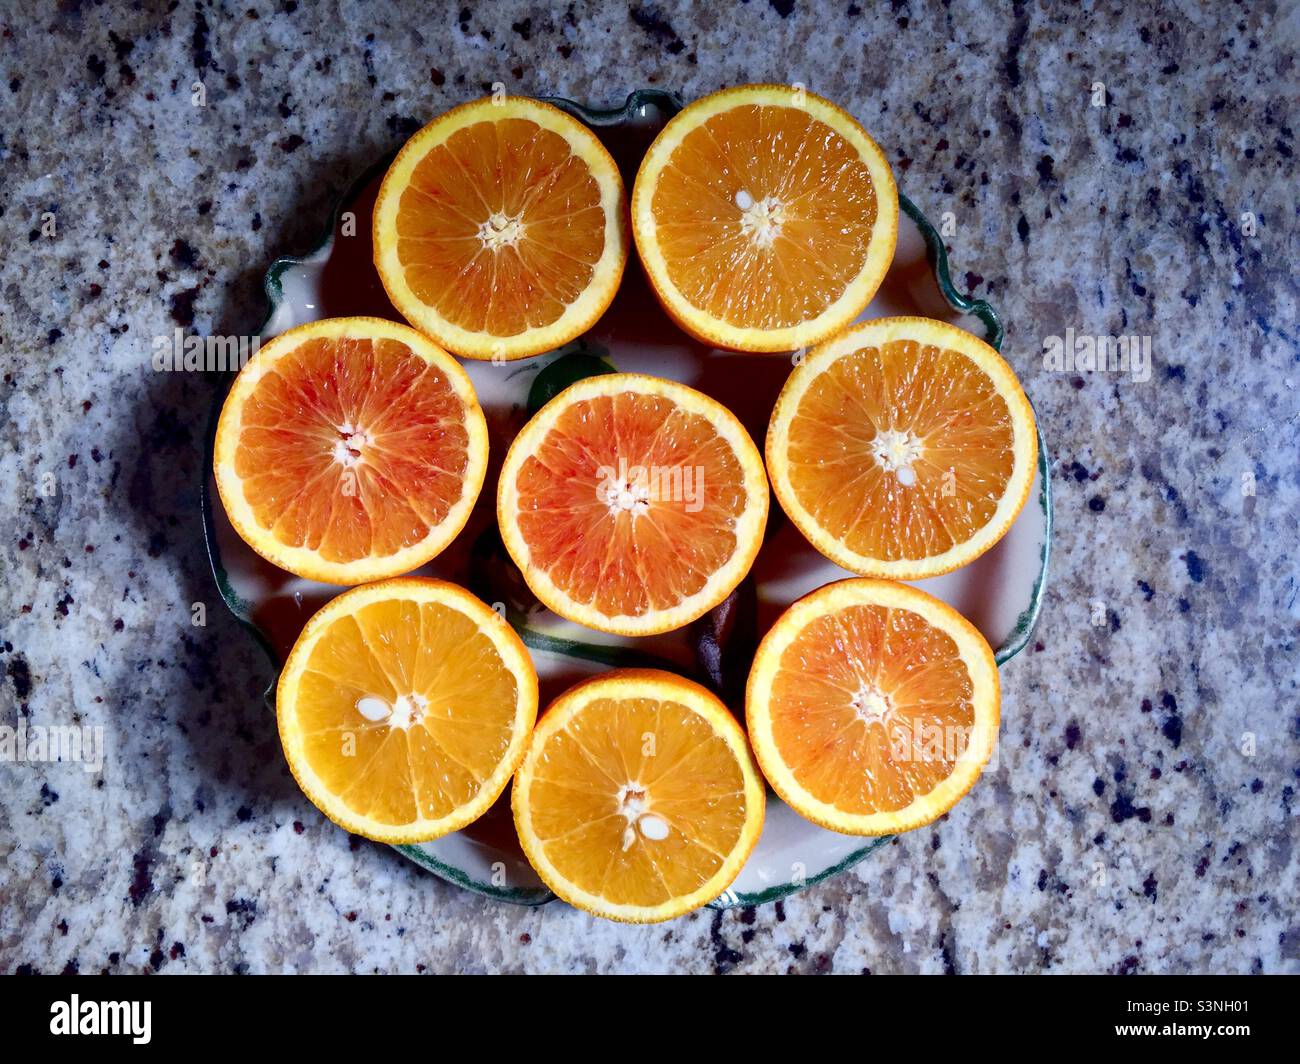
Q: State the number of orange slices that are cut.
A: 8